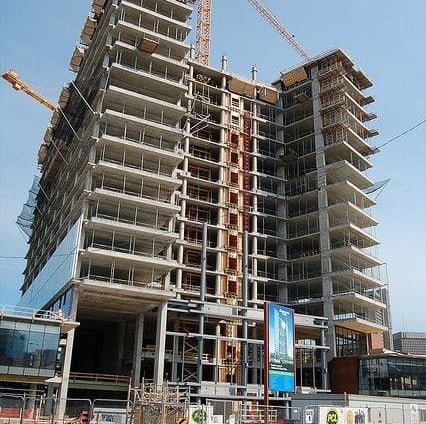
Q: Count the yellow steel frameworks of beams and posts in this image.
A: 3